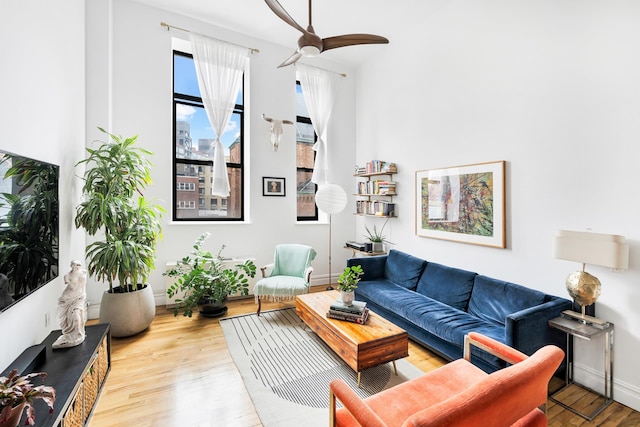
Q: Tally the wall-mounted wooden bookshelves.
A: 3